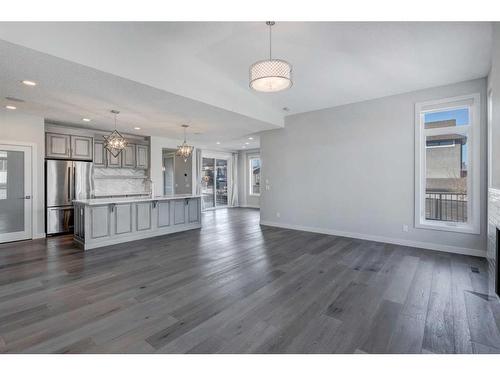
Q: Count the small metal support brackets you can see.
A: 3